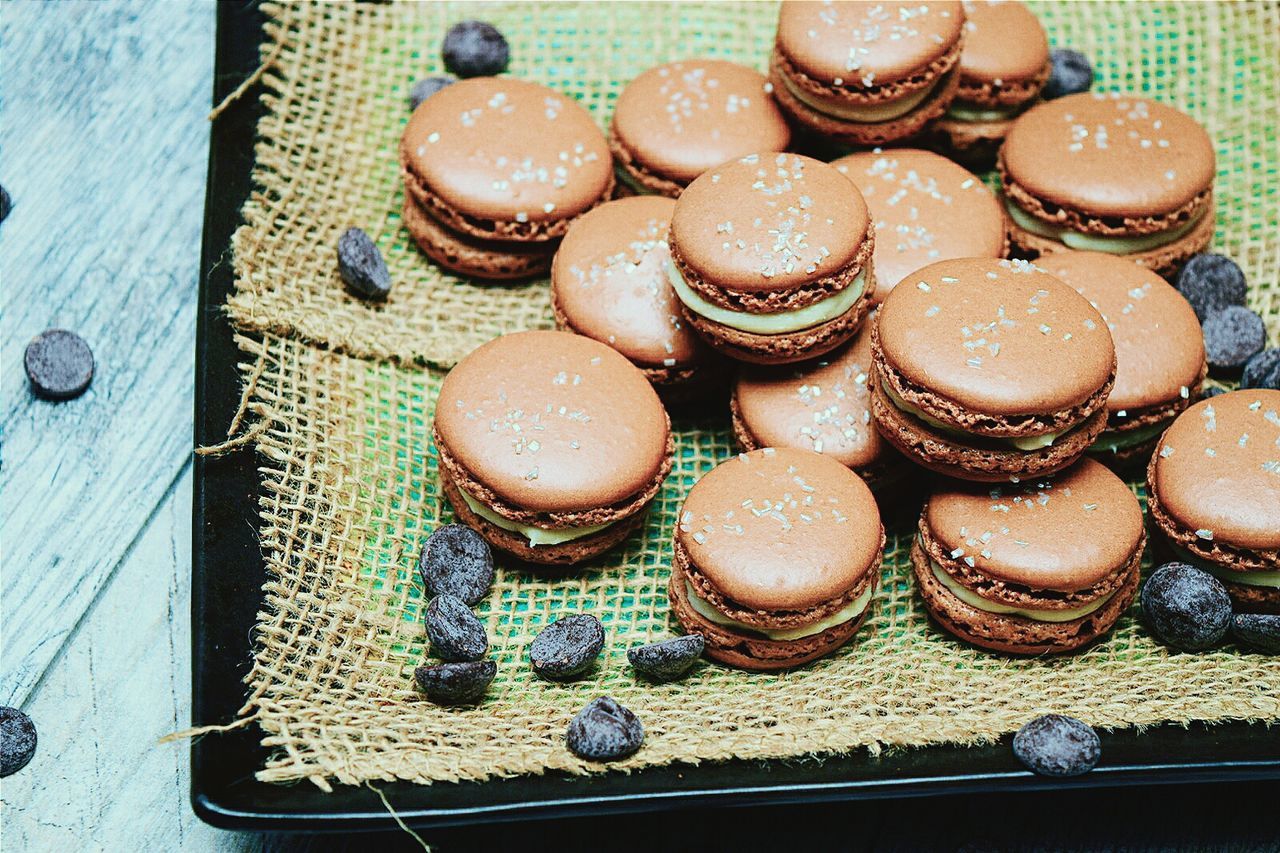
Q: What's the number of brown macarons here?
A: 15